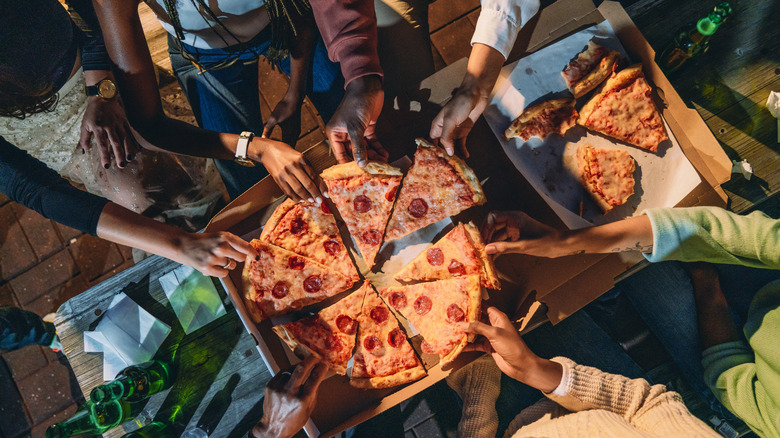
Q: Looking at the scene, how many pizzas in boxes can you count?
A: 2